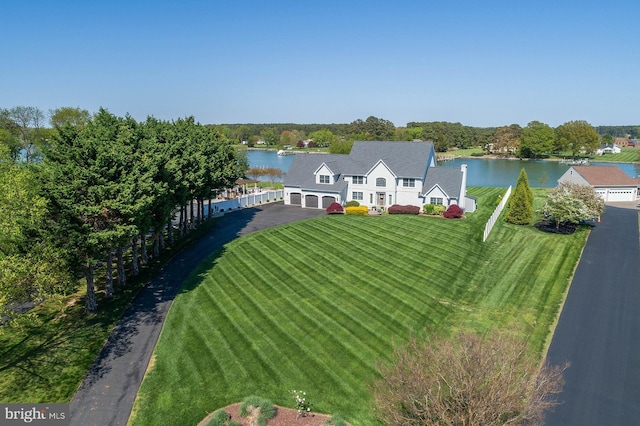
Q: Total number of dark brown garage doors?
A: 3